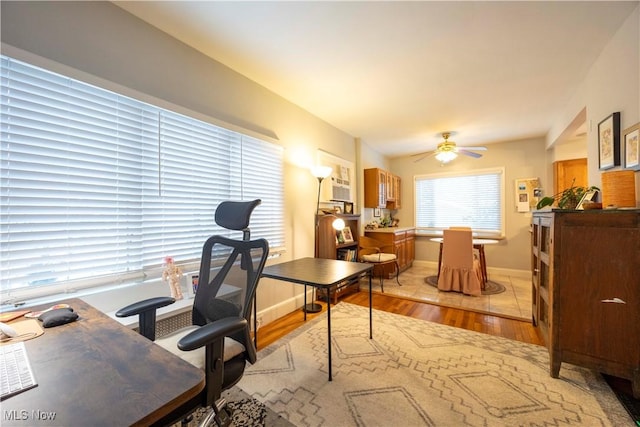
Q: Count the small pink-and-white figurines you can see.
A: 1